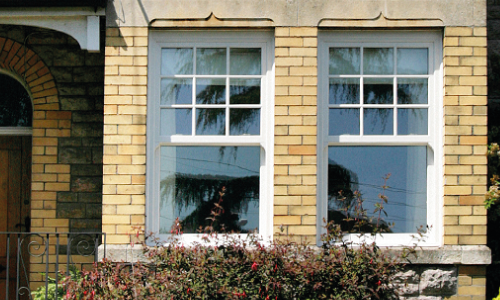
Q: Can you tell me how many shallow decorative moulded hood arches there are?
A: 2